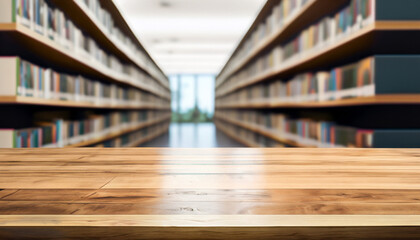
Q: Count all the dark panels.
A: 3